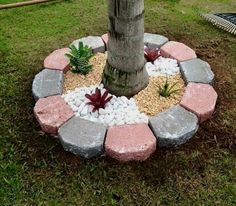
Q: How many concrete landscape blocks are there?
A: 12